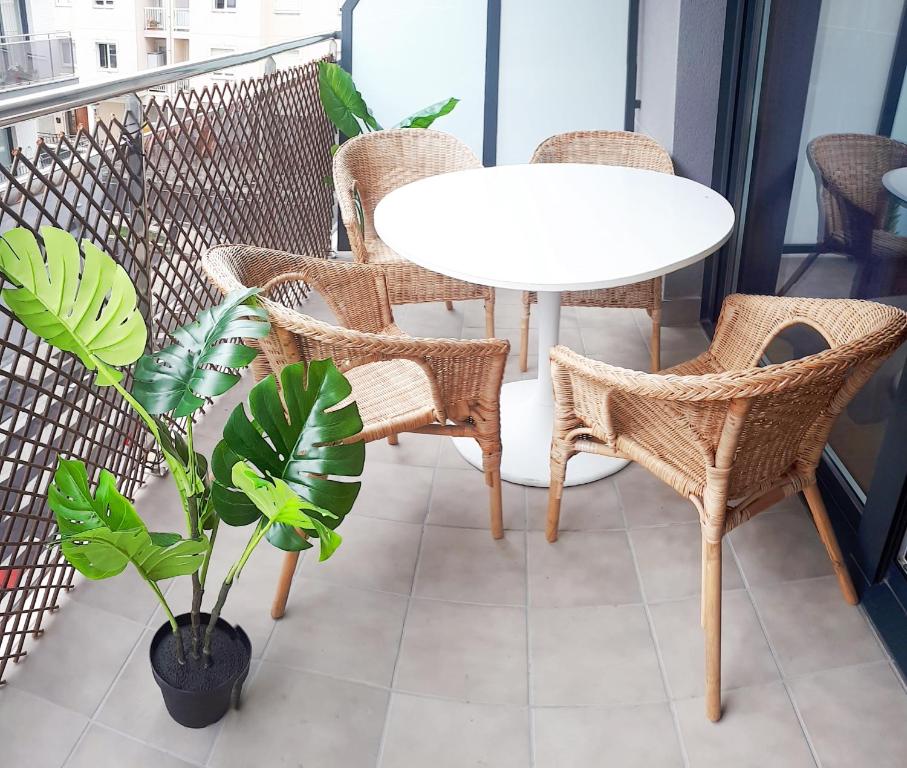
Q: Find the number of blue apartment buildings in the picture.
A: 0